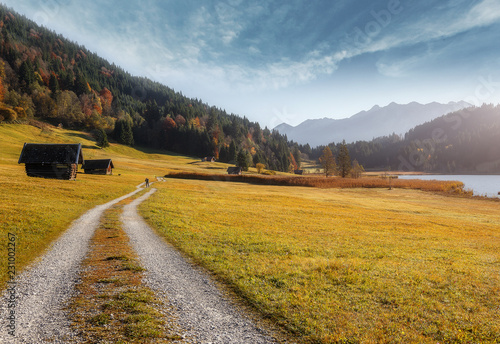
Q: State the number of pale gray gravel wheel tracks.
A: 2